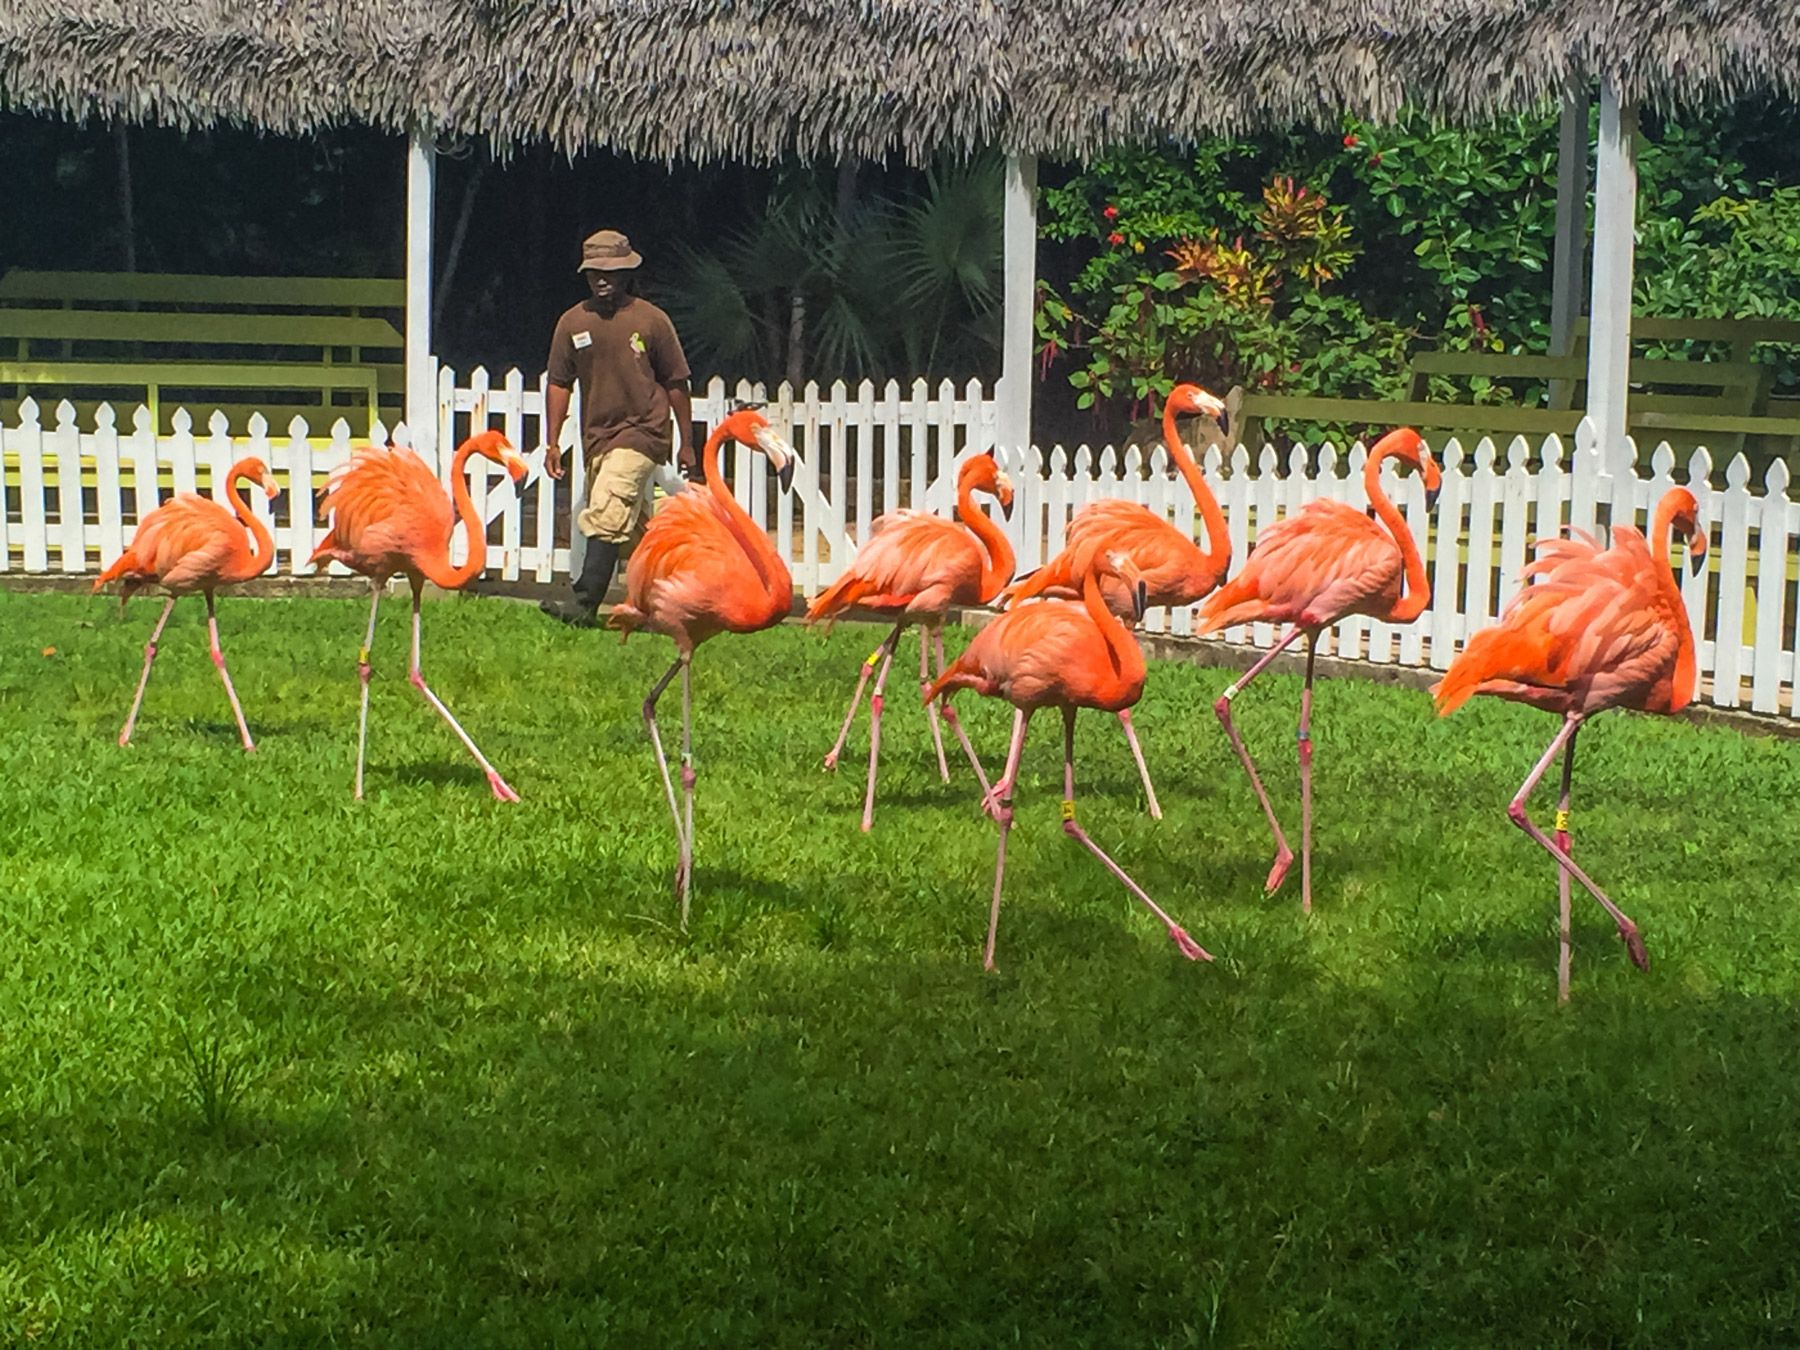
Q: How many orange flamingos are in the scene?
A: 8